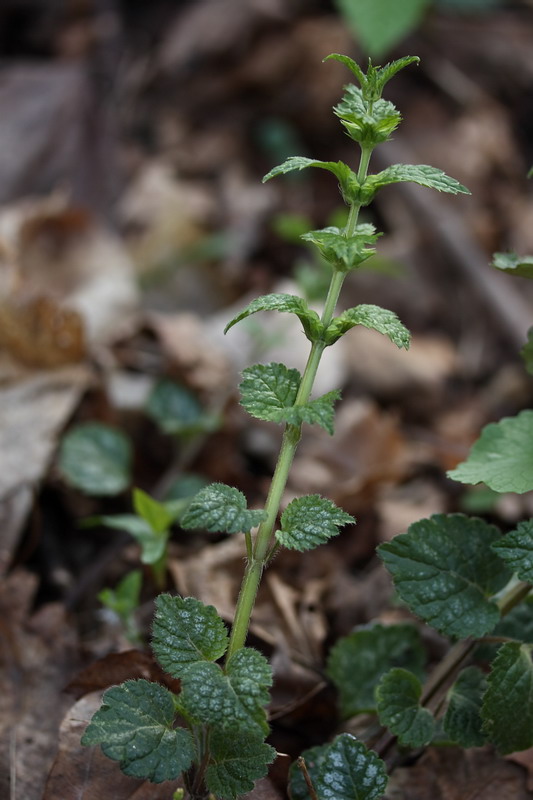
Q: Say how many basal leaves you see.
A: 4